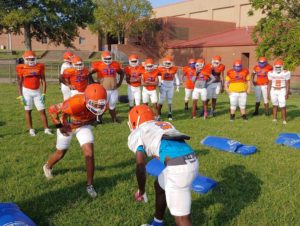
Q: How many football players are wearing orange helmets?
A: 15